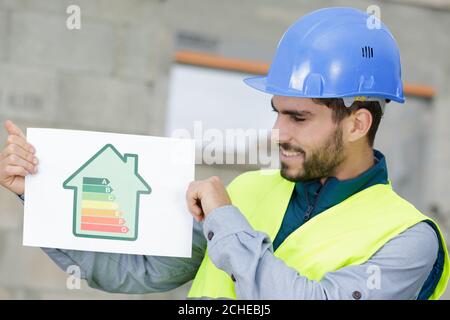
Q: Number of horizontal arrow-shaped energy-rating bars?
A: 7